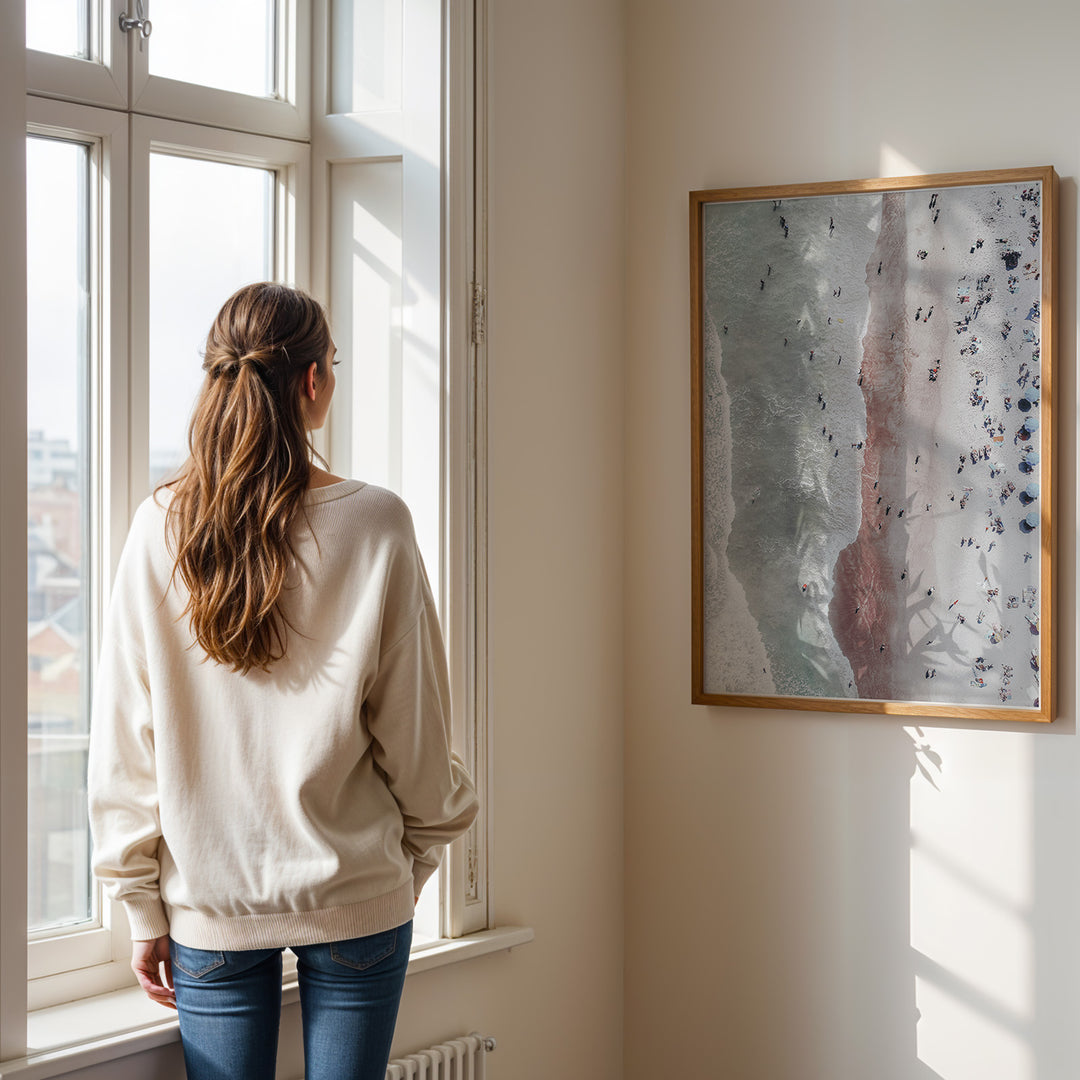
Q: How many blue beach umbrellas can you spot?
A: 5